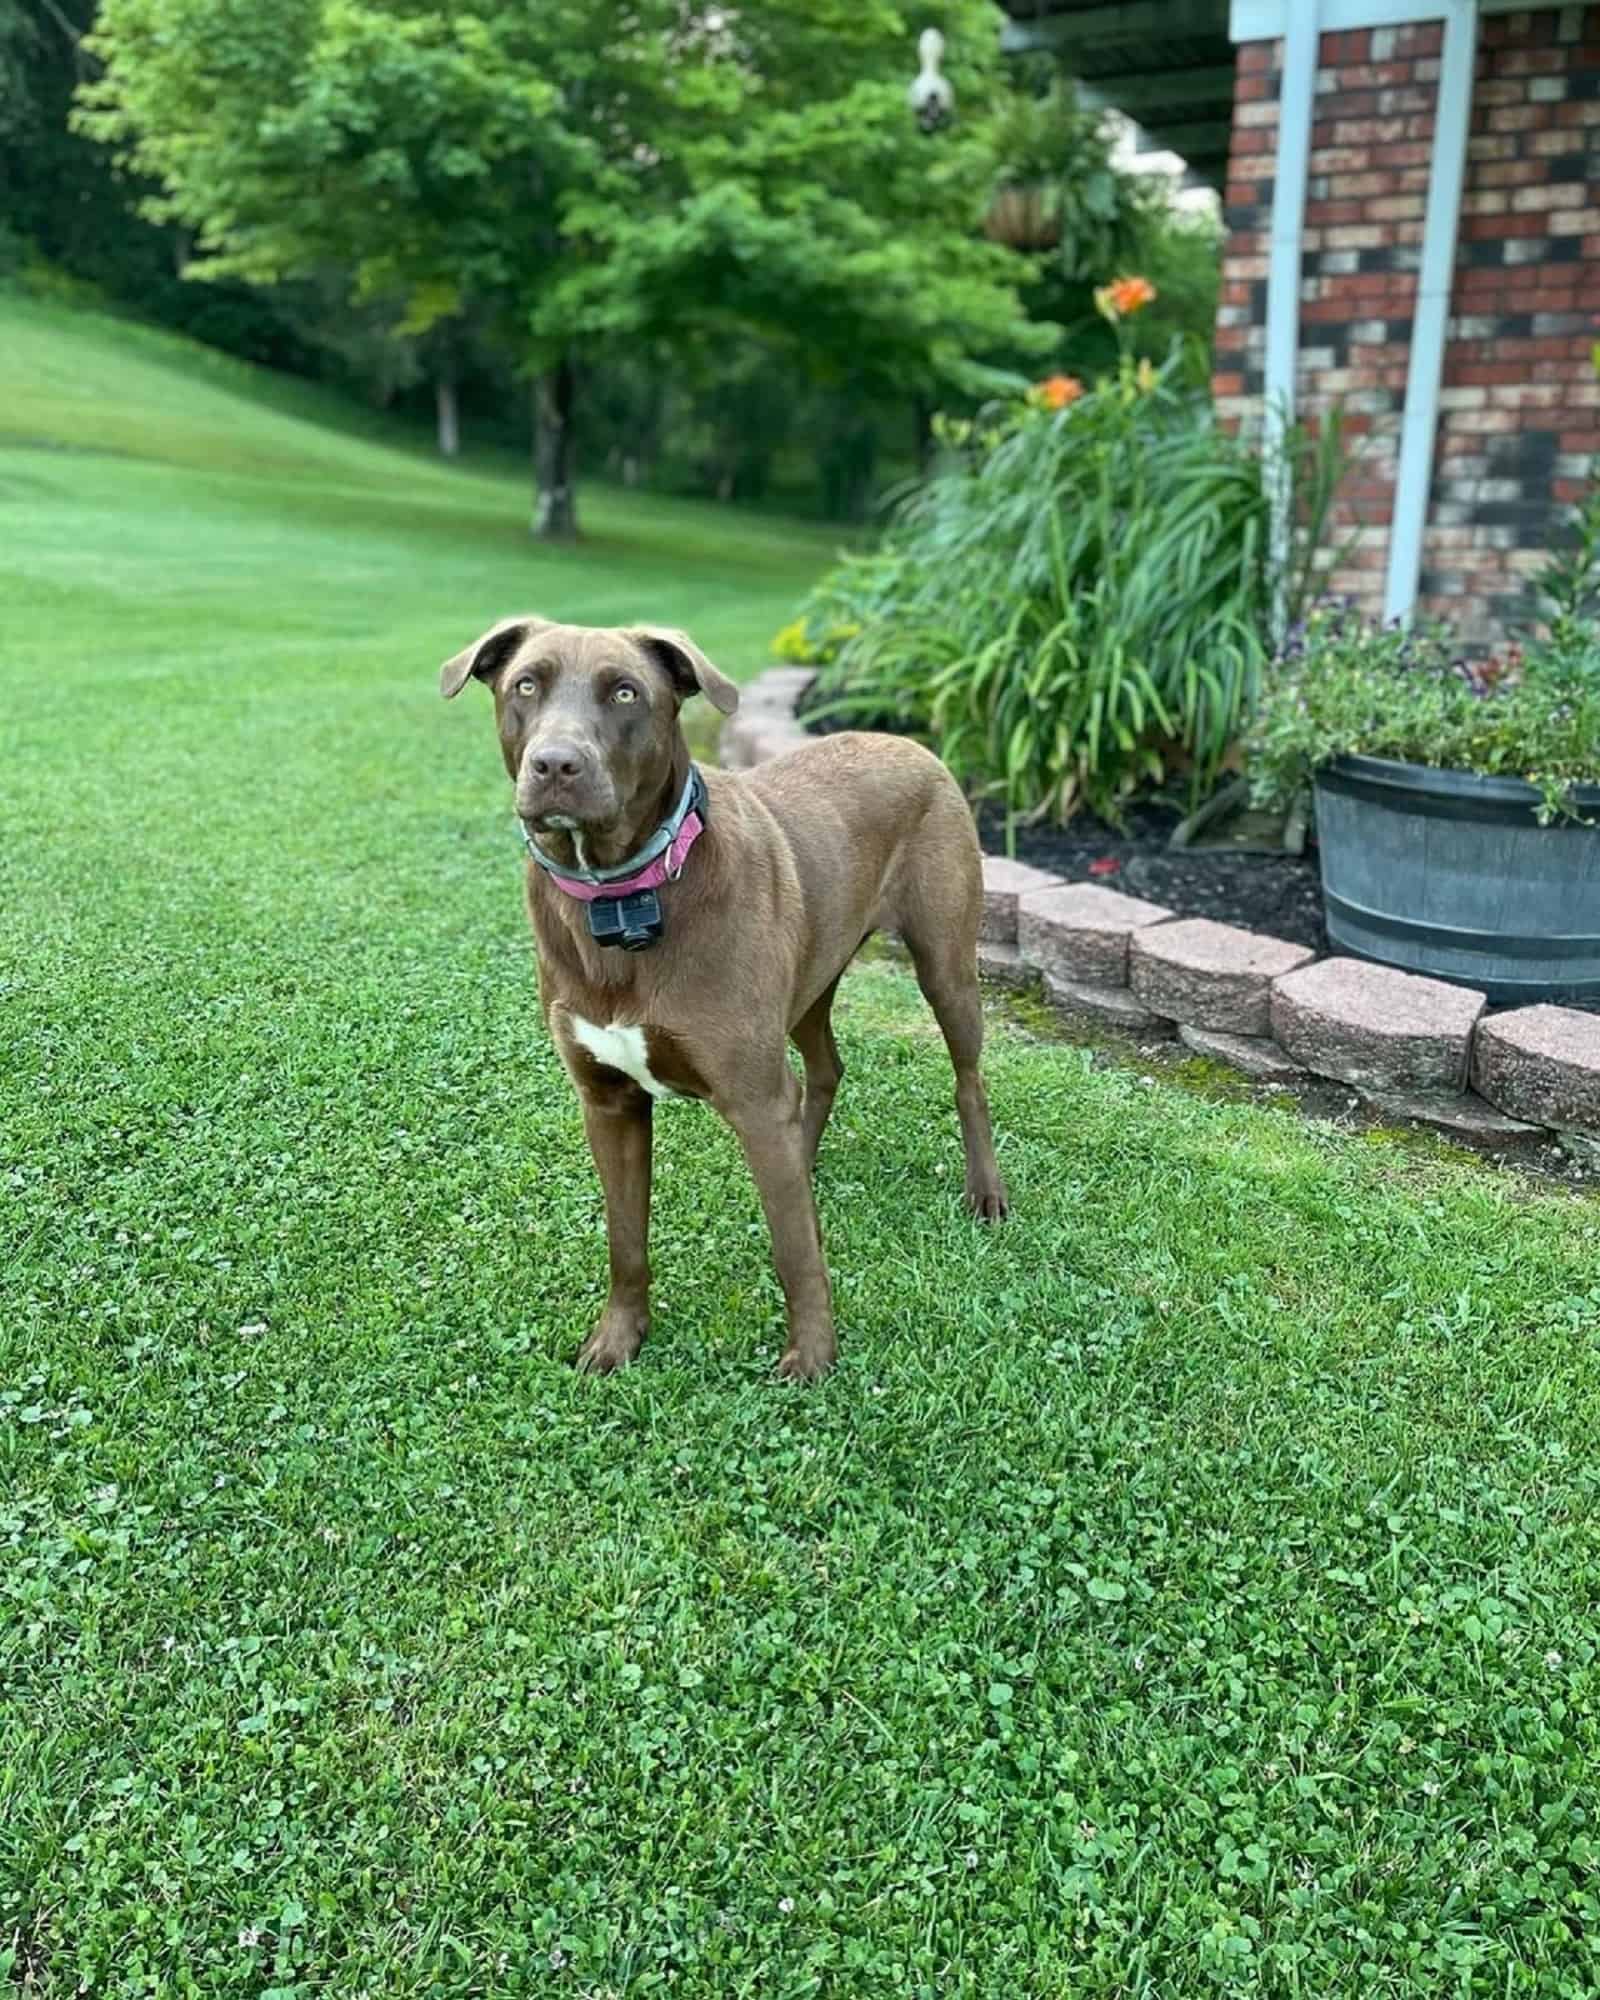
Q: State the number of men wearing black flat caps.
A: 0